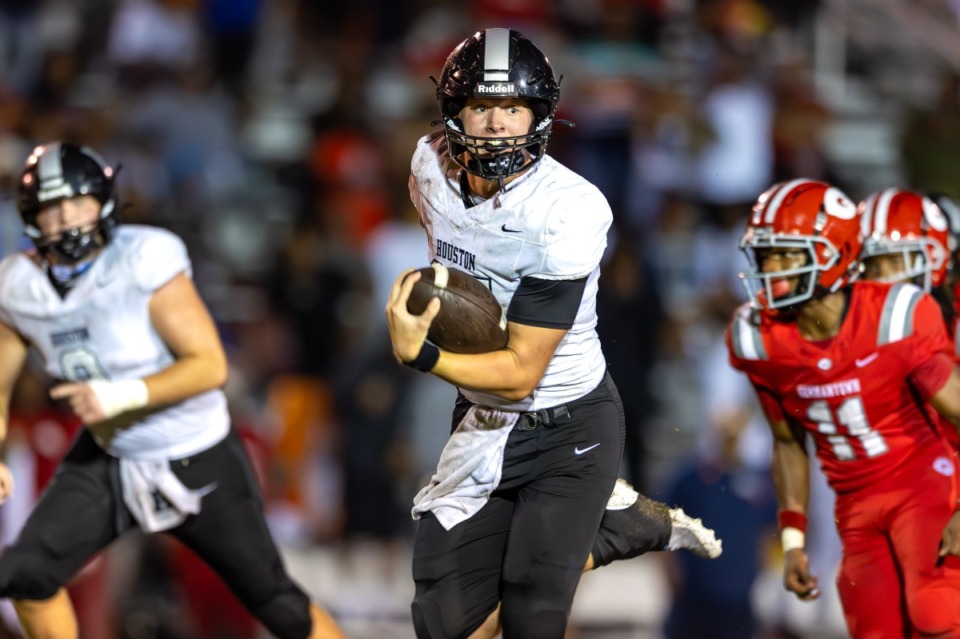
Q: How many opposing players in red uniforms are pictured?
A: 2